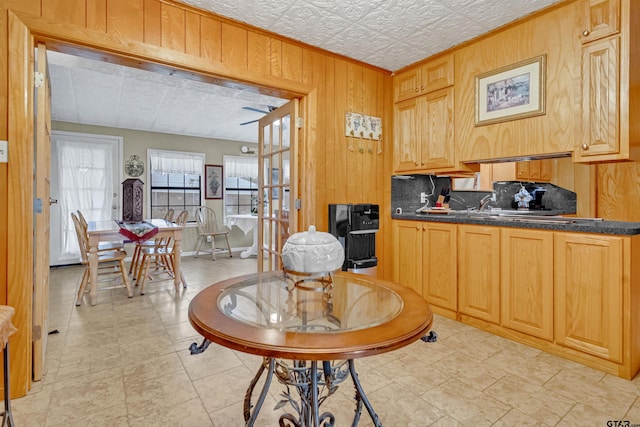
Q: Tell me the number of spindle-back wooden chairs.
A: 5